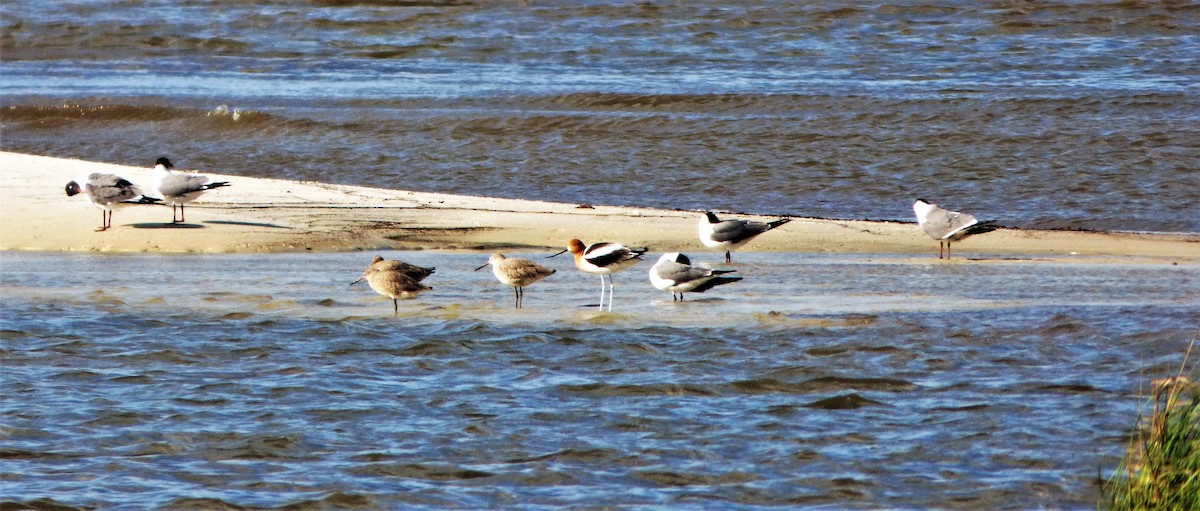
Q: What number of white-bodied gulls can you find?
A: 5